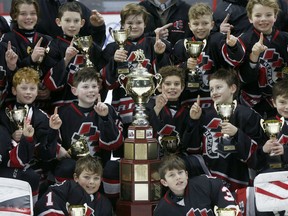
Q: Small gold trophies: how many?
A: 11